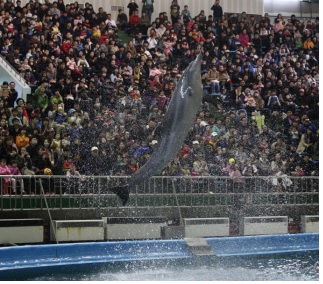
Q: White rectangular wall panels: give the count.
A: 6